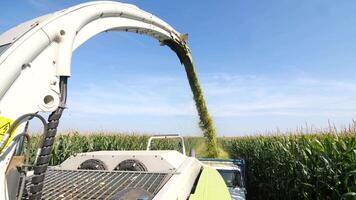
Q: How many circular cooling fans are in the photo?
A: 2